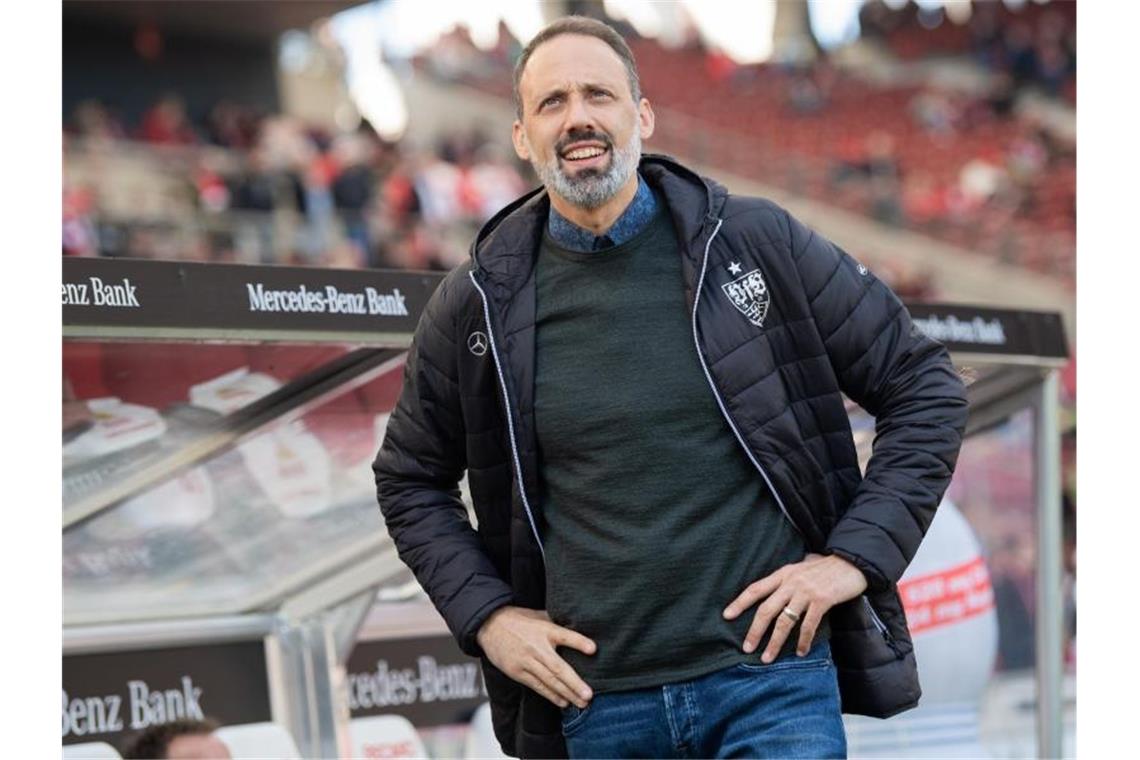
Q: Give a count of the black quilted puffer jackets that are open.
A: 1